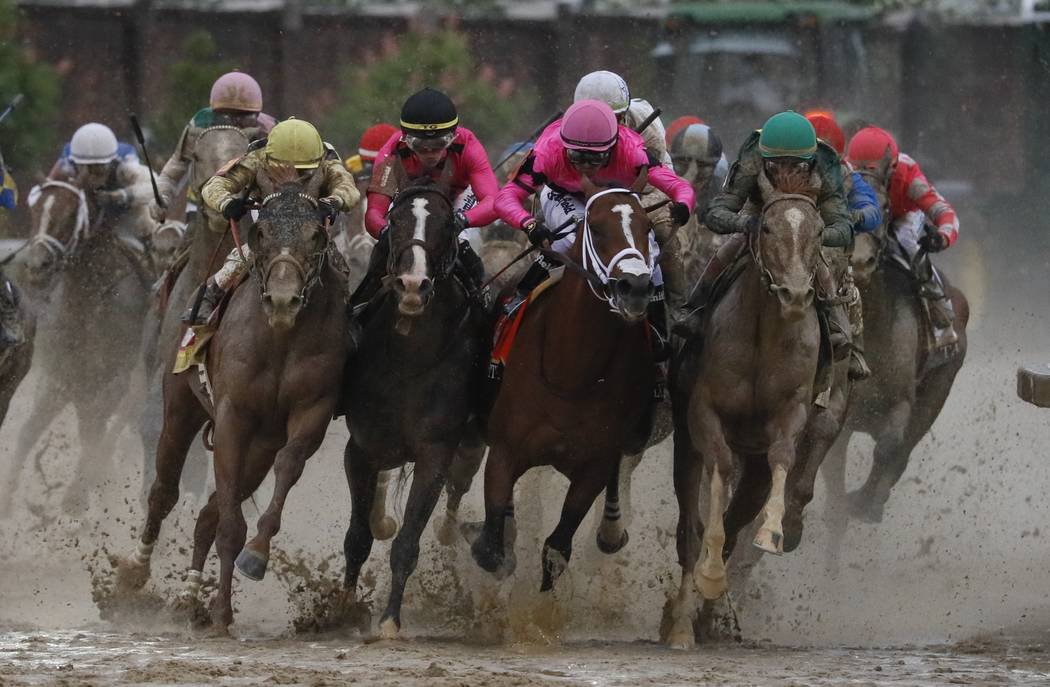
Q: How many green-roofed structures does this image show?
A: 1